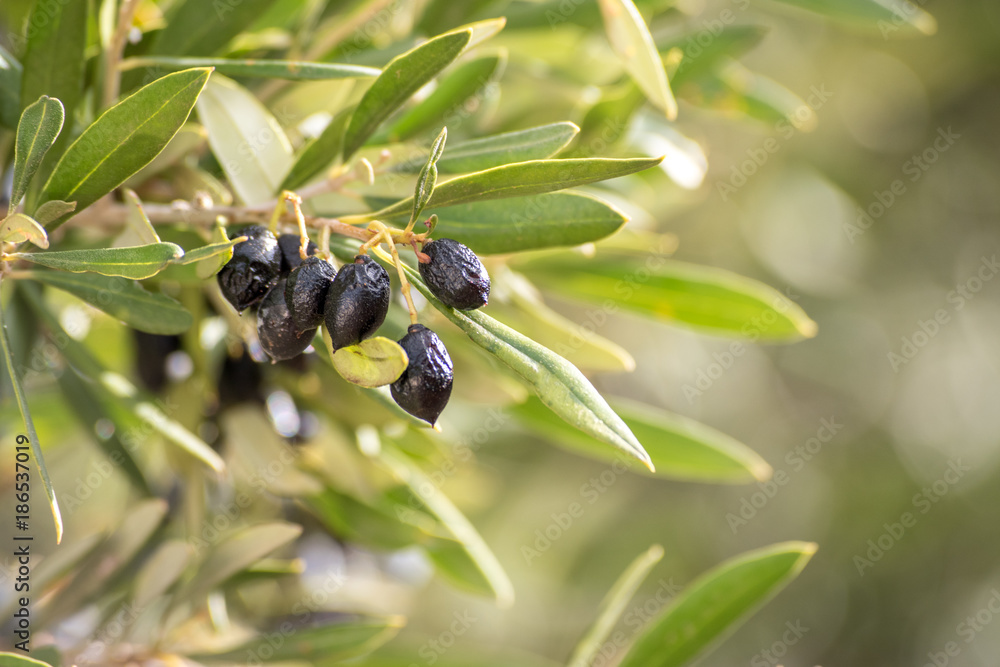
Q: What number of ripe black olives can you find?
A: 7